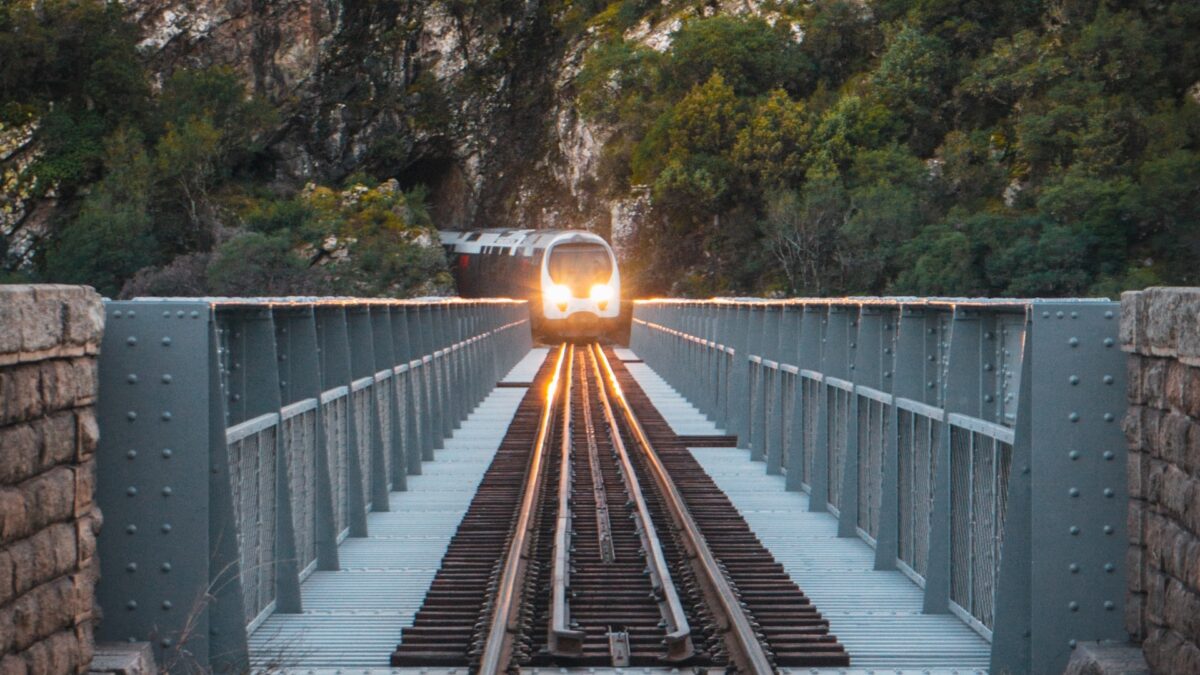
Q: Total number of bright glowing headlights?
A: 2